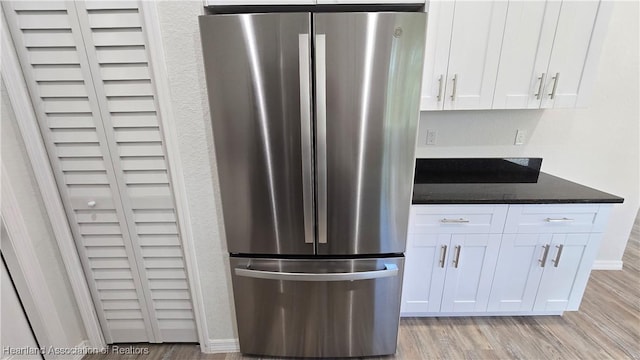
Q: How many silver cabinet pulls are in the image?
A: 10